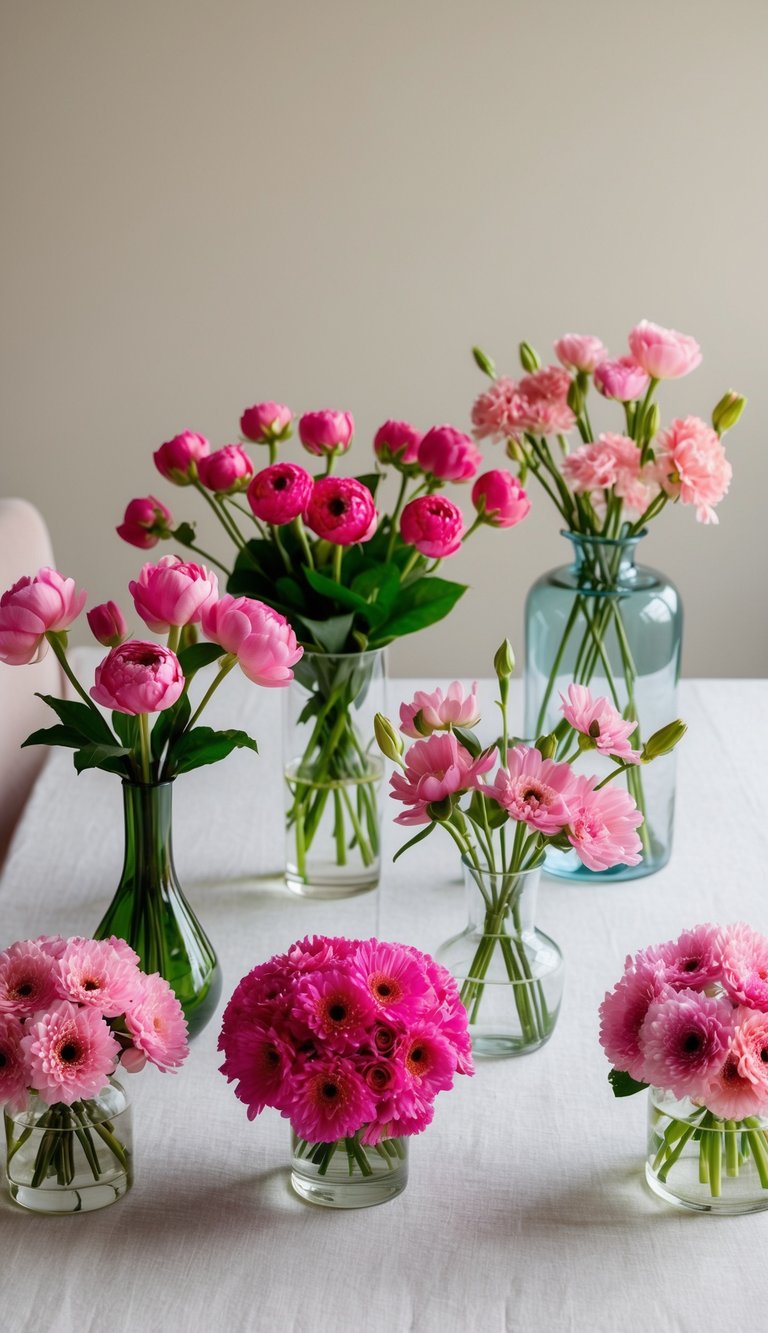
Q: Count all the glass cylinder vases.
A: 4